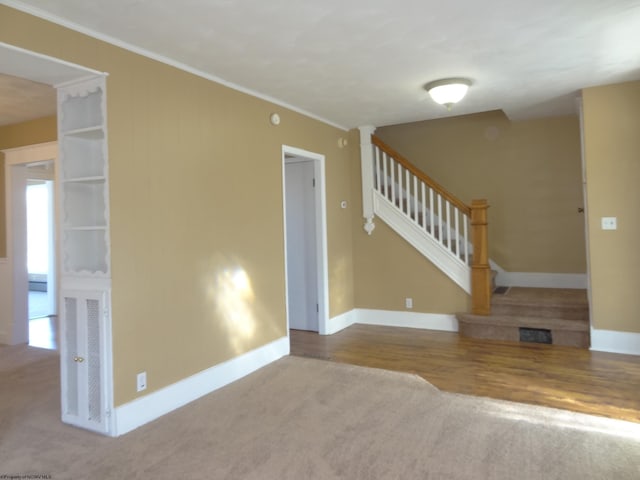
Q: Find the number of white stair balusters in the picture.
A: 12